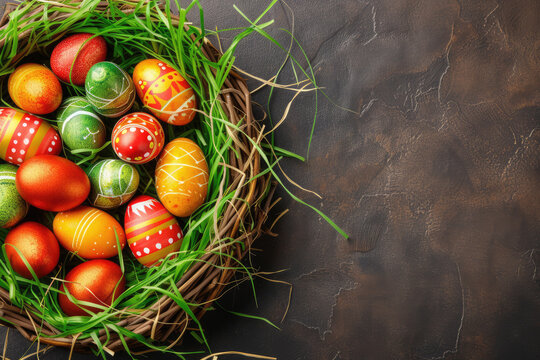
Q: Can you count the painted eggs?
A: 15